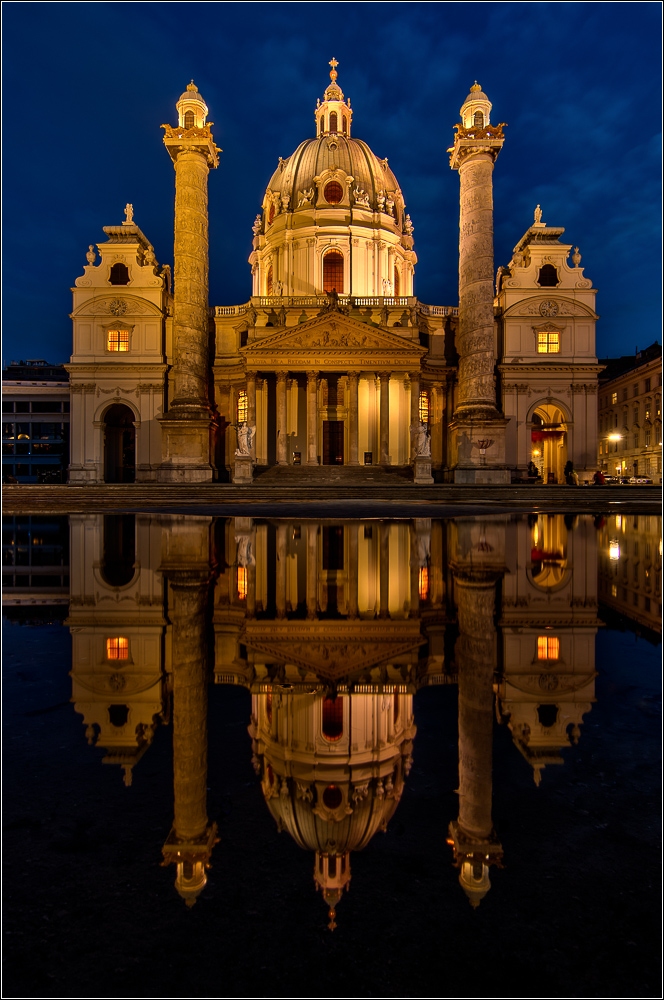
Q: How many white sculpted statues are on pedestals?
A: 2